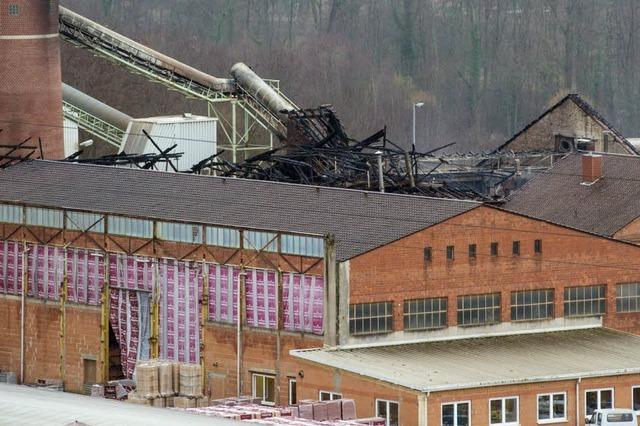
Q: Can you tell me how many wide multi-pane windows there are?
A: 6